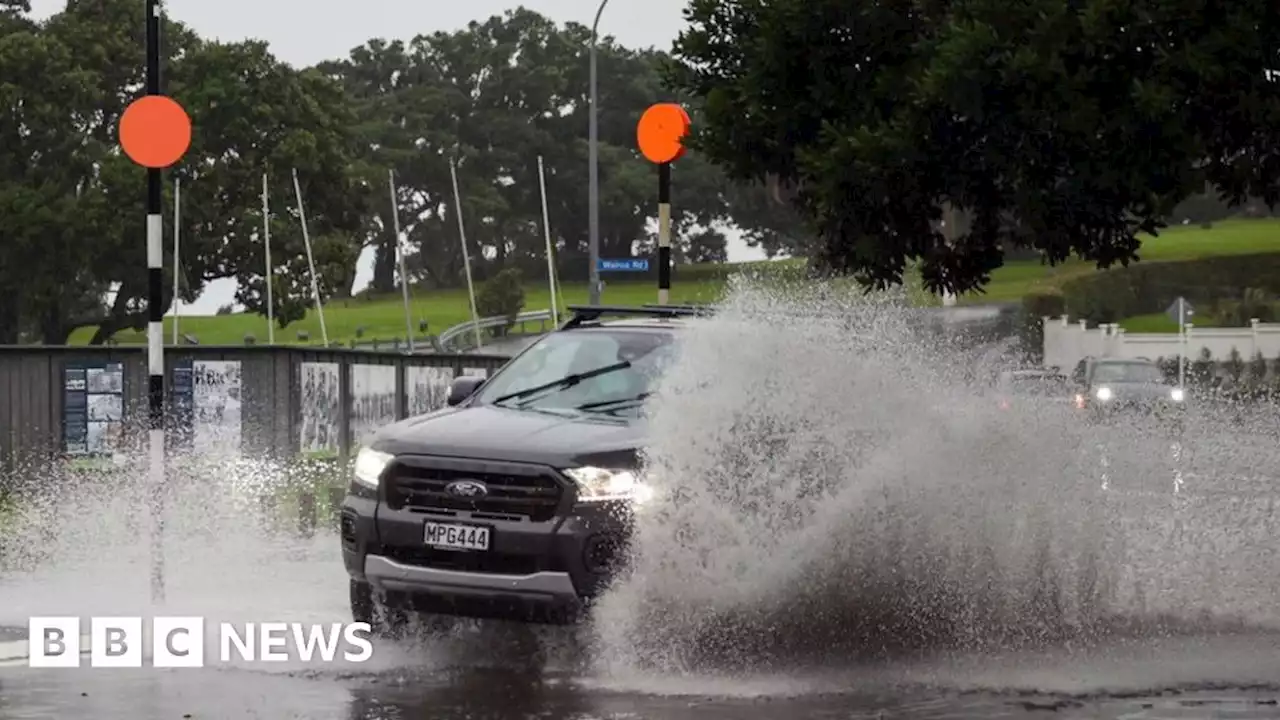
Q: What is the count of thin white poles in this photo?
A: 6